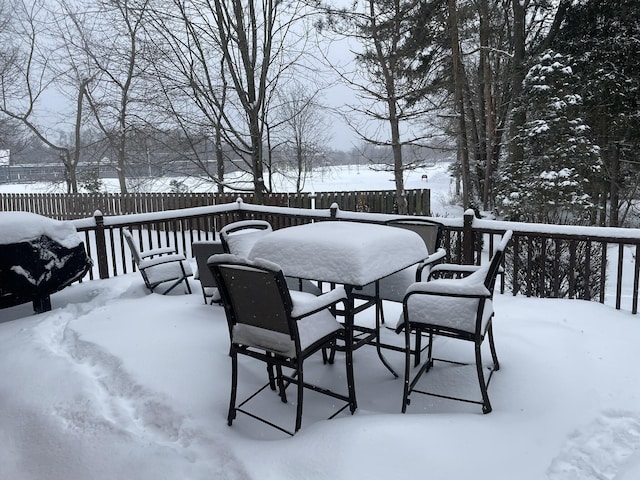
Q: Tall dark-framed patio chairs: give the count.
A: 4